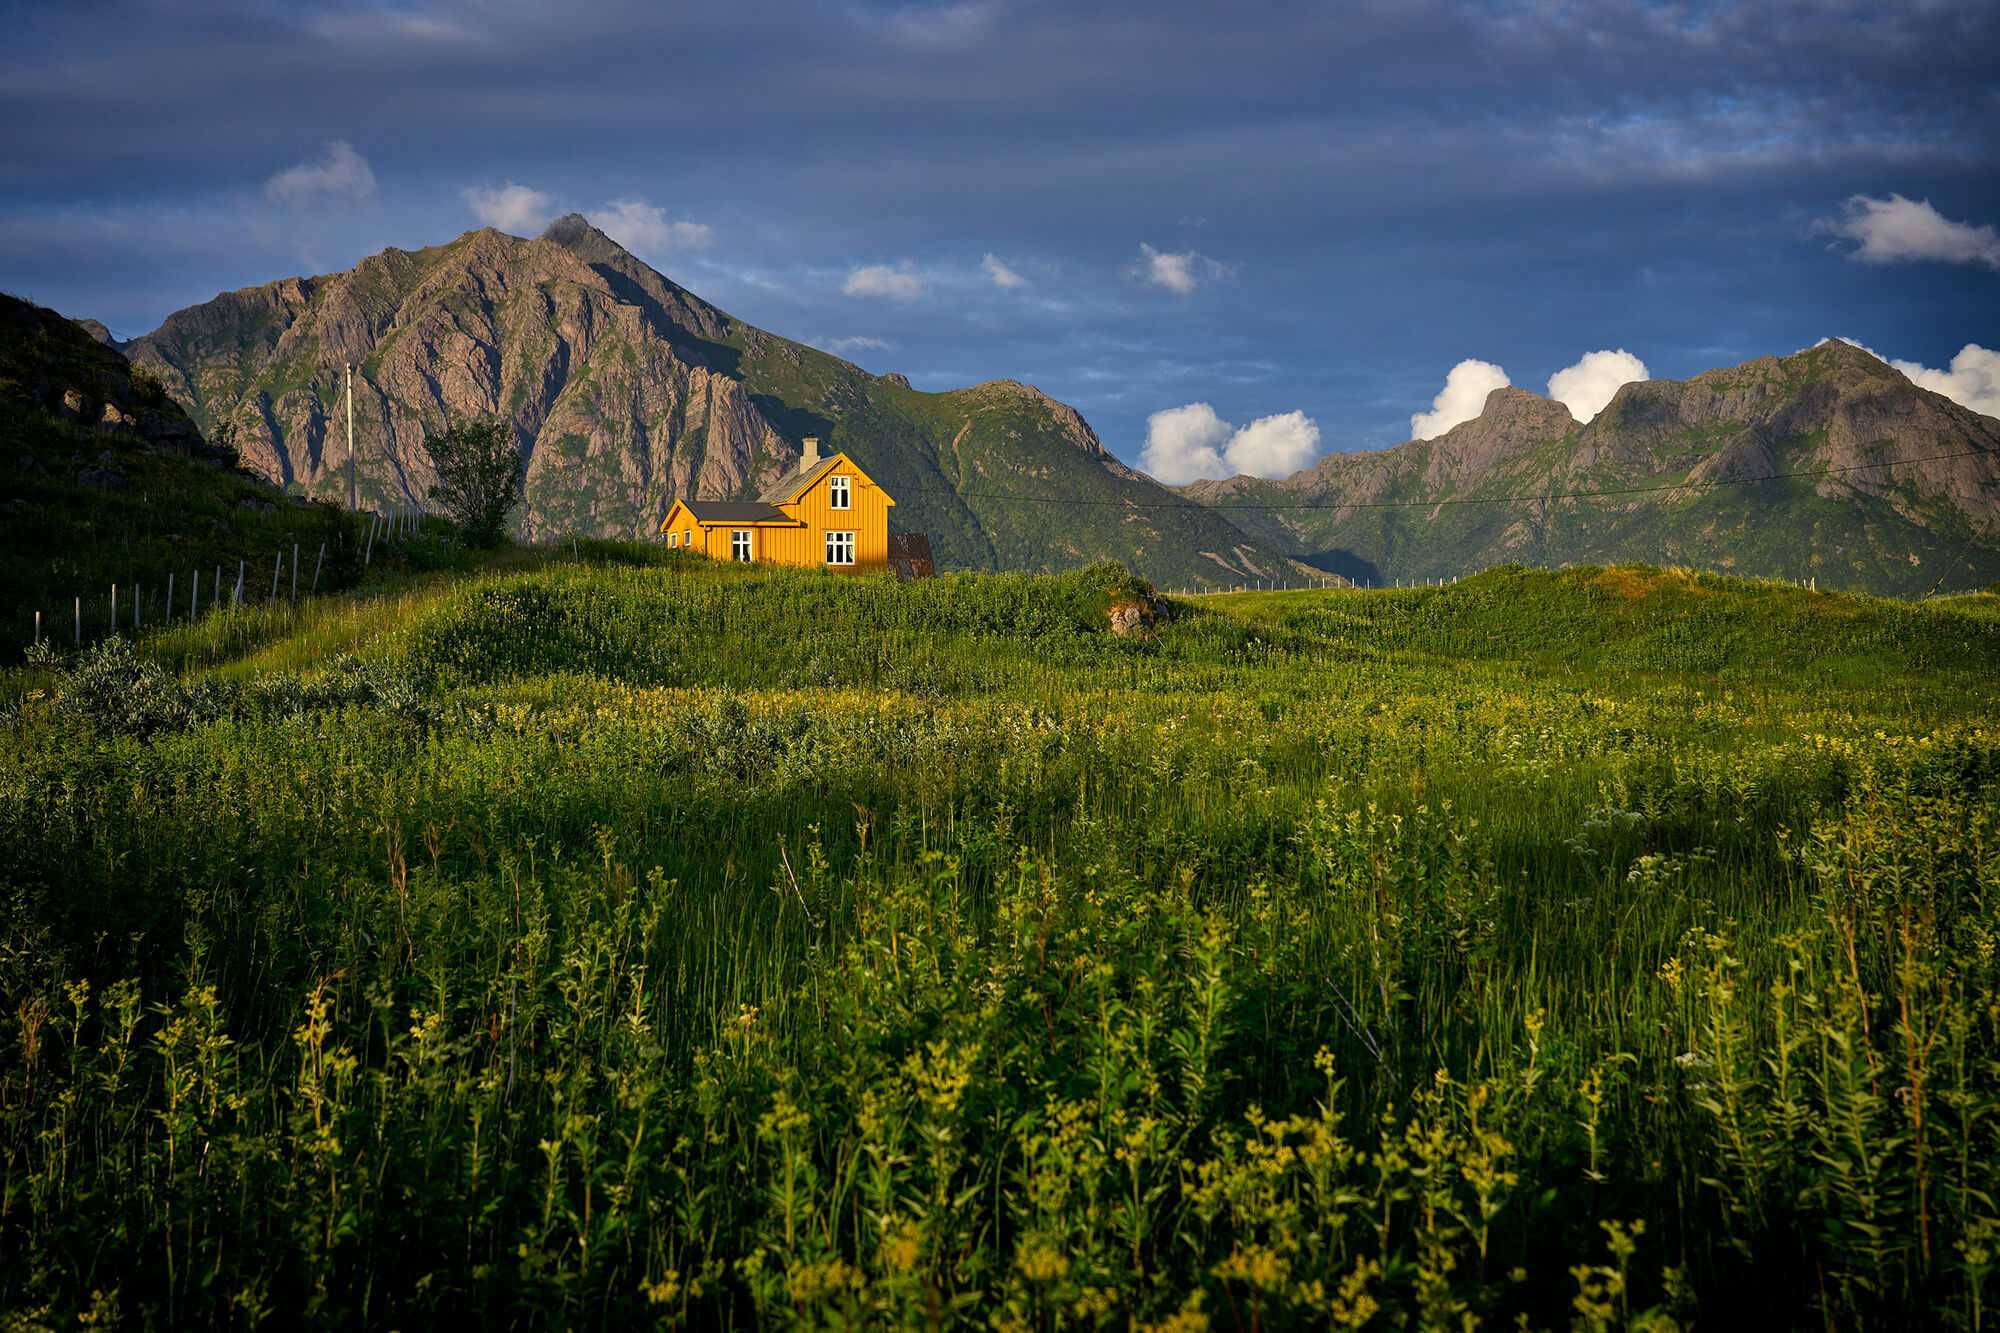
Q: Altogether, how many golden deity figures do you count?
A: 0